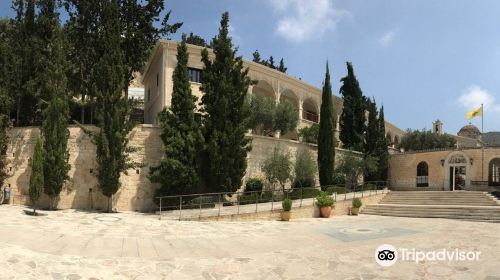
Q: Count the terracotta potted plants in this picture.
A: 3